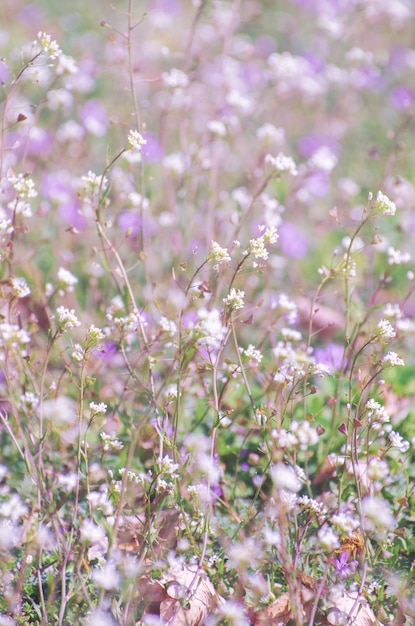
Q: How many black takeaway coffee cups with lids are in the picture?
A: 0